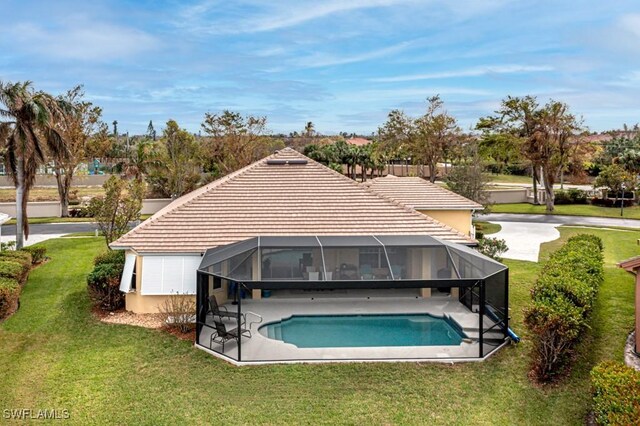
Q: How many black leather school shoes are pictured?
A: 0